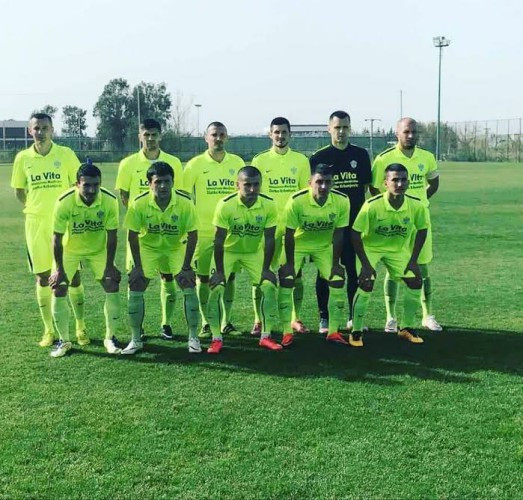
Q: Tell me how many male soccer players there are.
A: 11